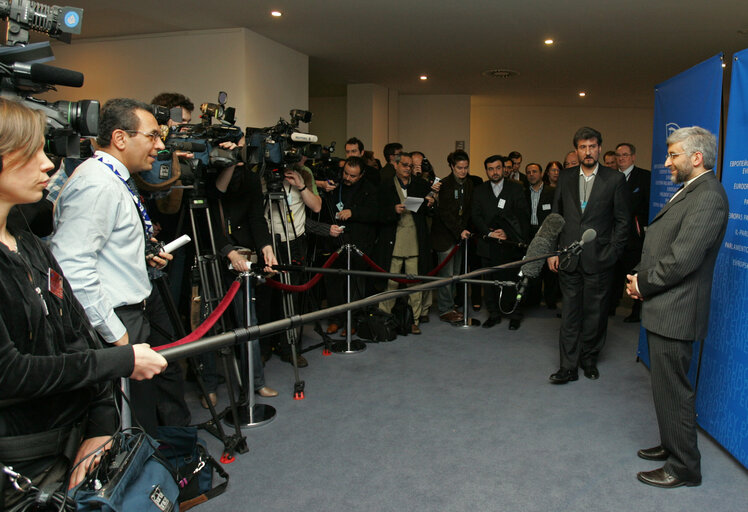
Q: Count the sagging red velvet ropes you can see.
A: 3